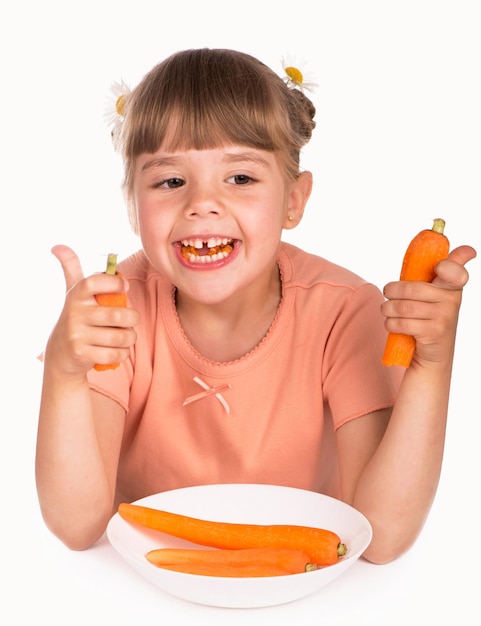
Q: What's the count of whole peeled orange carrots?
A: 2